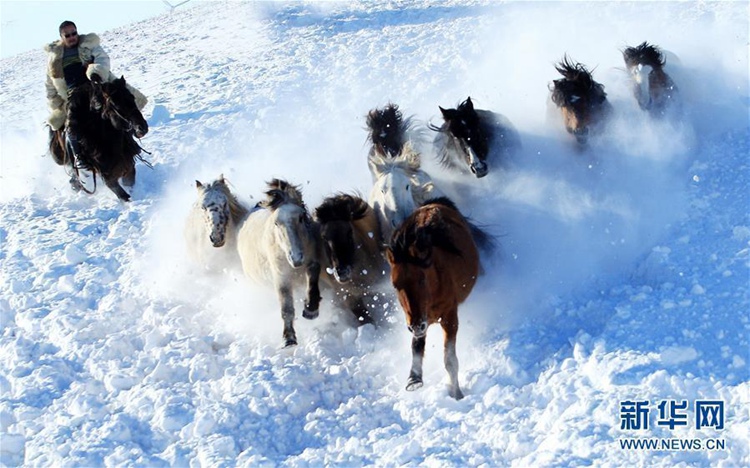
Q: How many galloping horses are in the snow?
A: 10